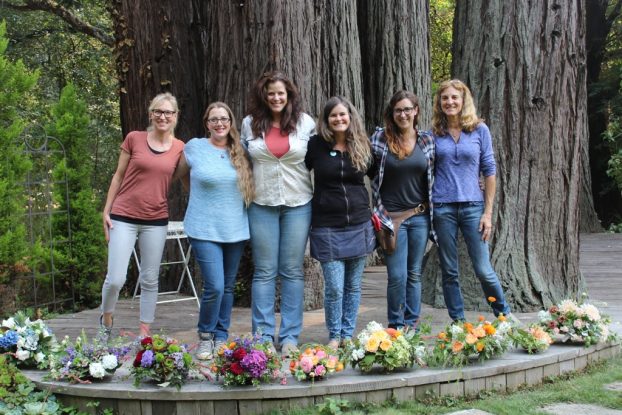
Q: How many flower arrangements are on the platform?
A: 9